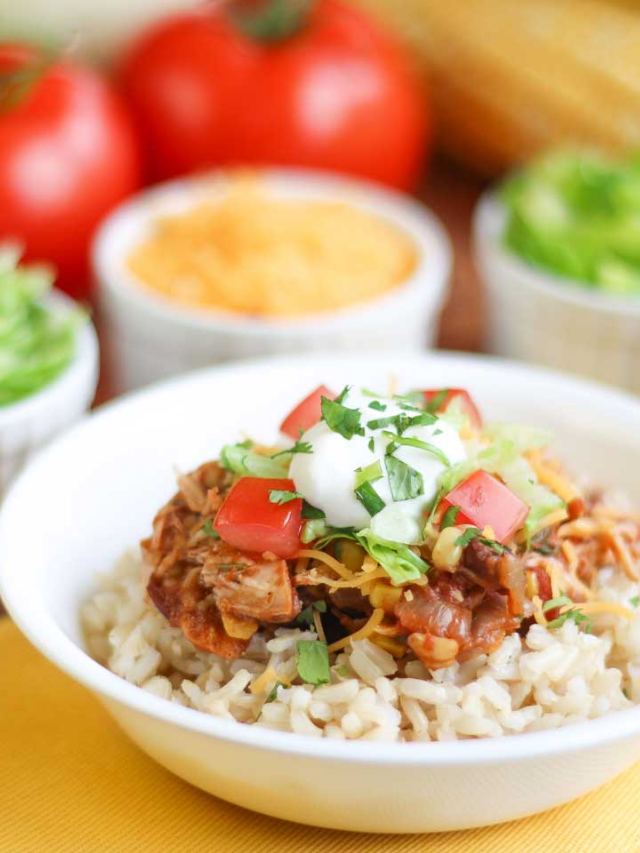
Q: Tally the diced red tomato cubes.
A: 4